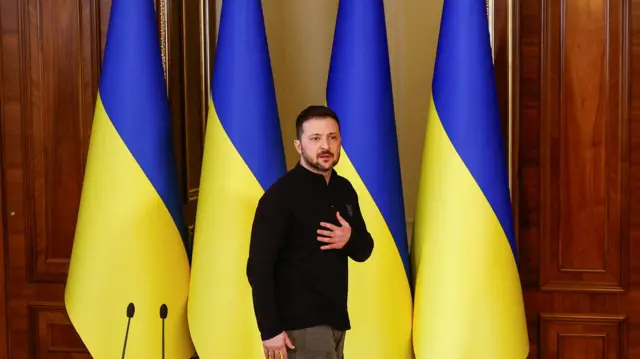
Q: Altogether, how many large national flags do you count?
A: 4